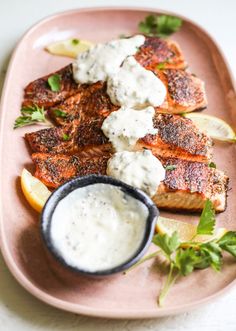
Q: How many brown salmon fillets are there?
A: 4